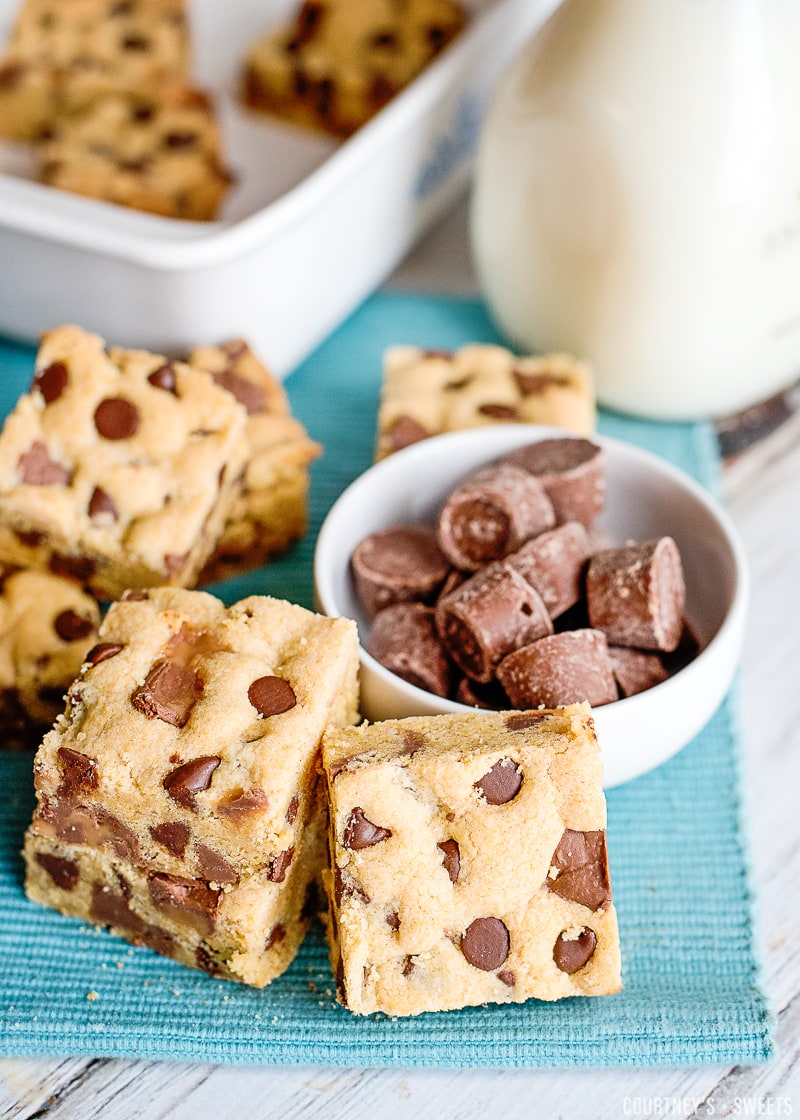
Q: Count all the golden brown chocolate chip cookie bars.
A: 10